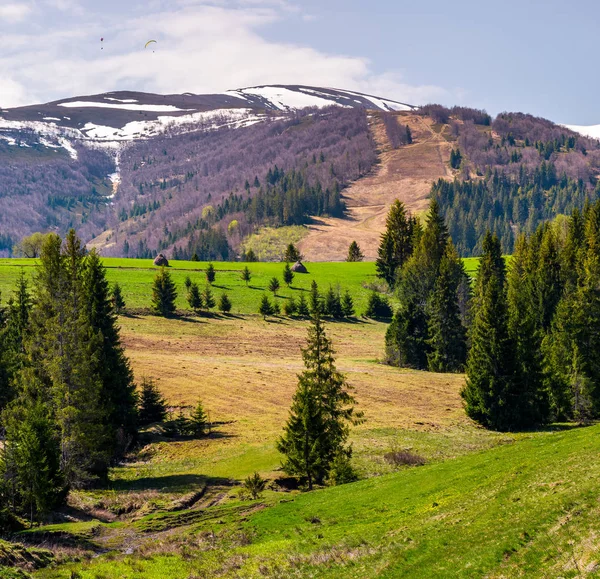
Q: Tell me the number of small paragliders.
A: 2